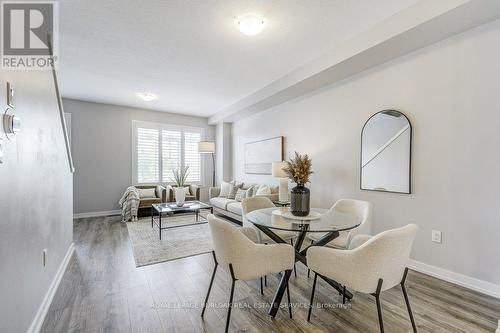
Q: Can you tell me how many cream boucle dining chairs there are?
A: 4